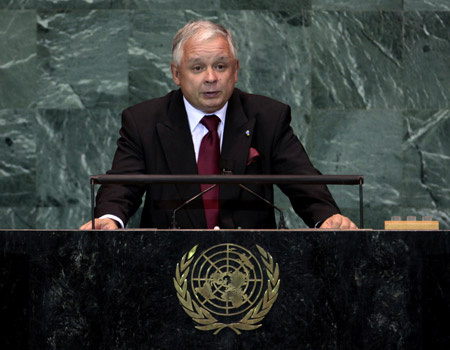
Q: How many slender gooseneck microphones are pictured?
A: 2